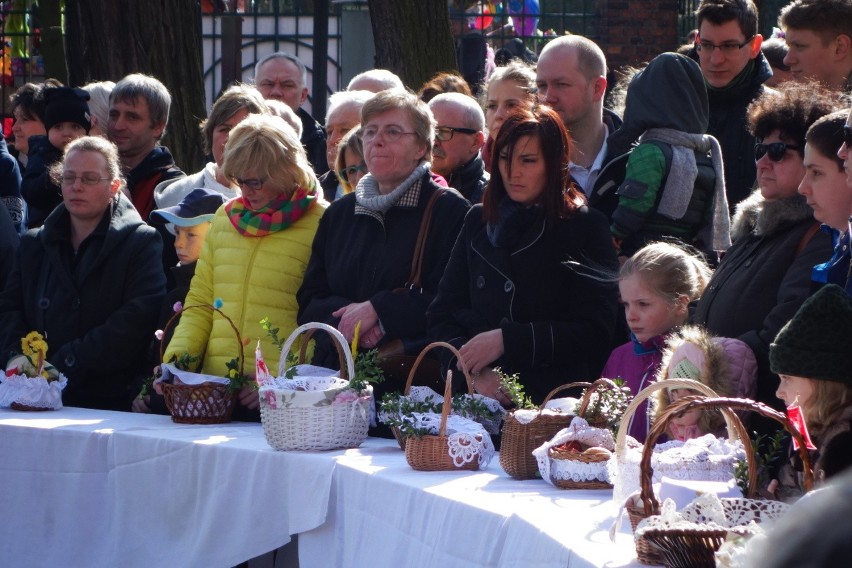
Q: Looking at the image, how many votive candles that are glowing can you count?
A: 0